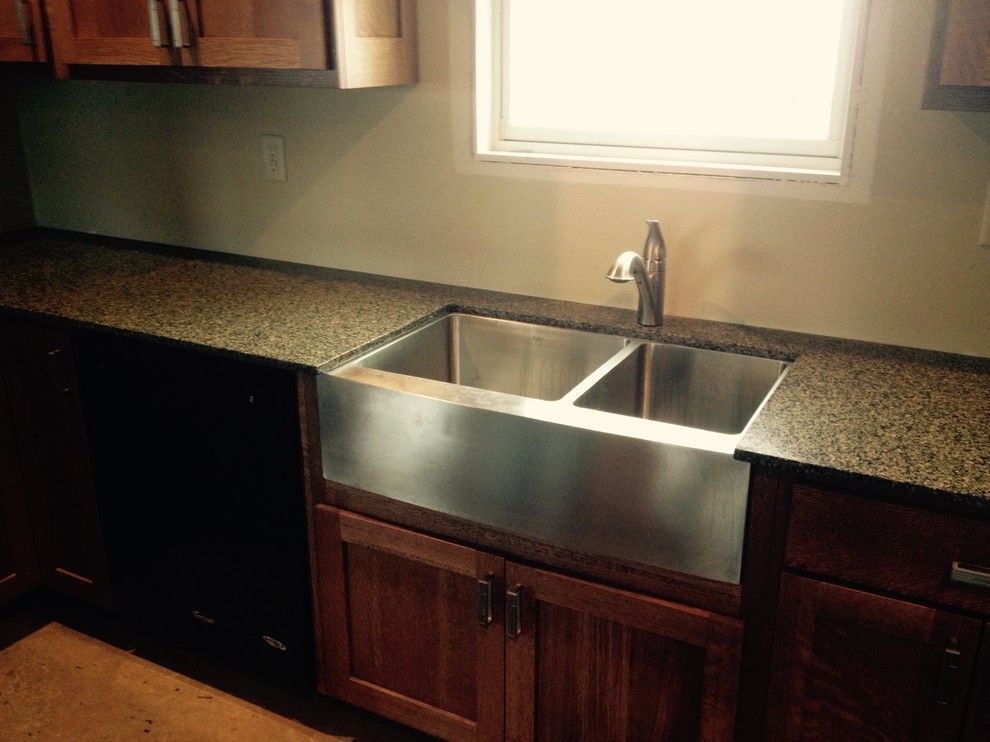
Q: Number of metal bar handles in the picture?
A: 8